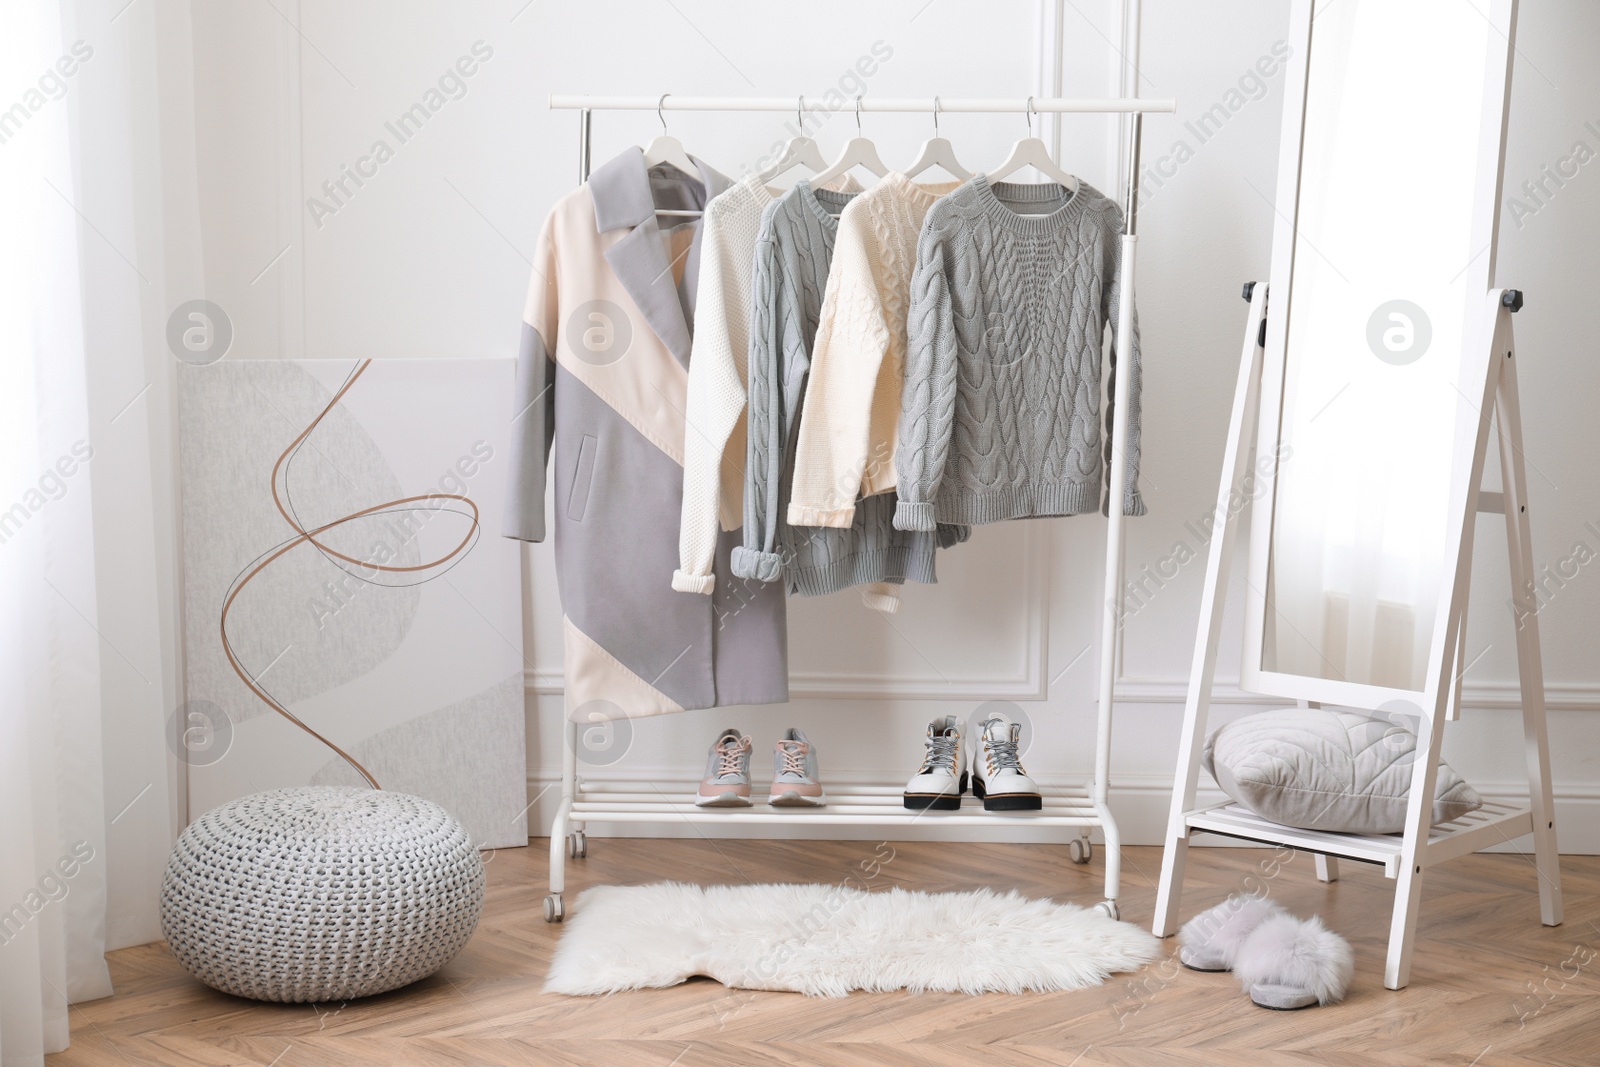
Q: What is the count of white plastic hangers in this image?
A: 5